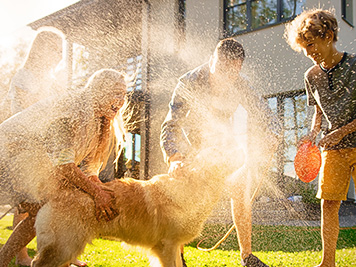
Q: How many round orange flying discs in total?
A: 1